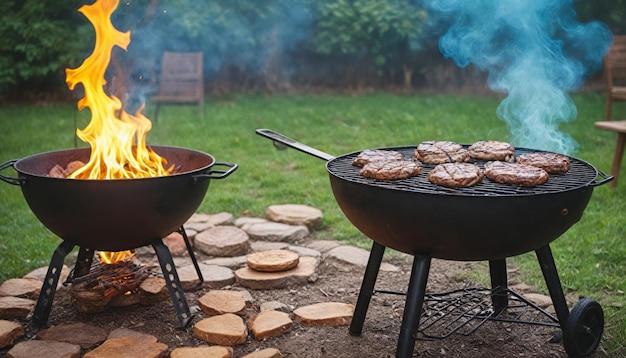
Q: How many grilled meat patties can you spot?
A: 7